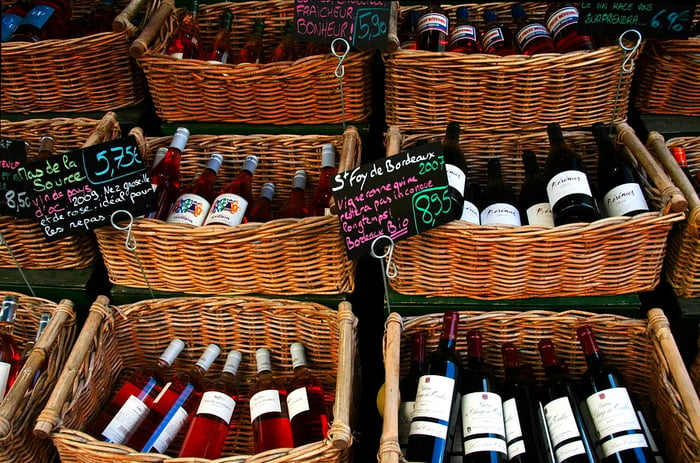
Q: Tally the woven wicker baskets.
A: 11